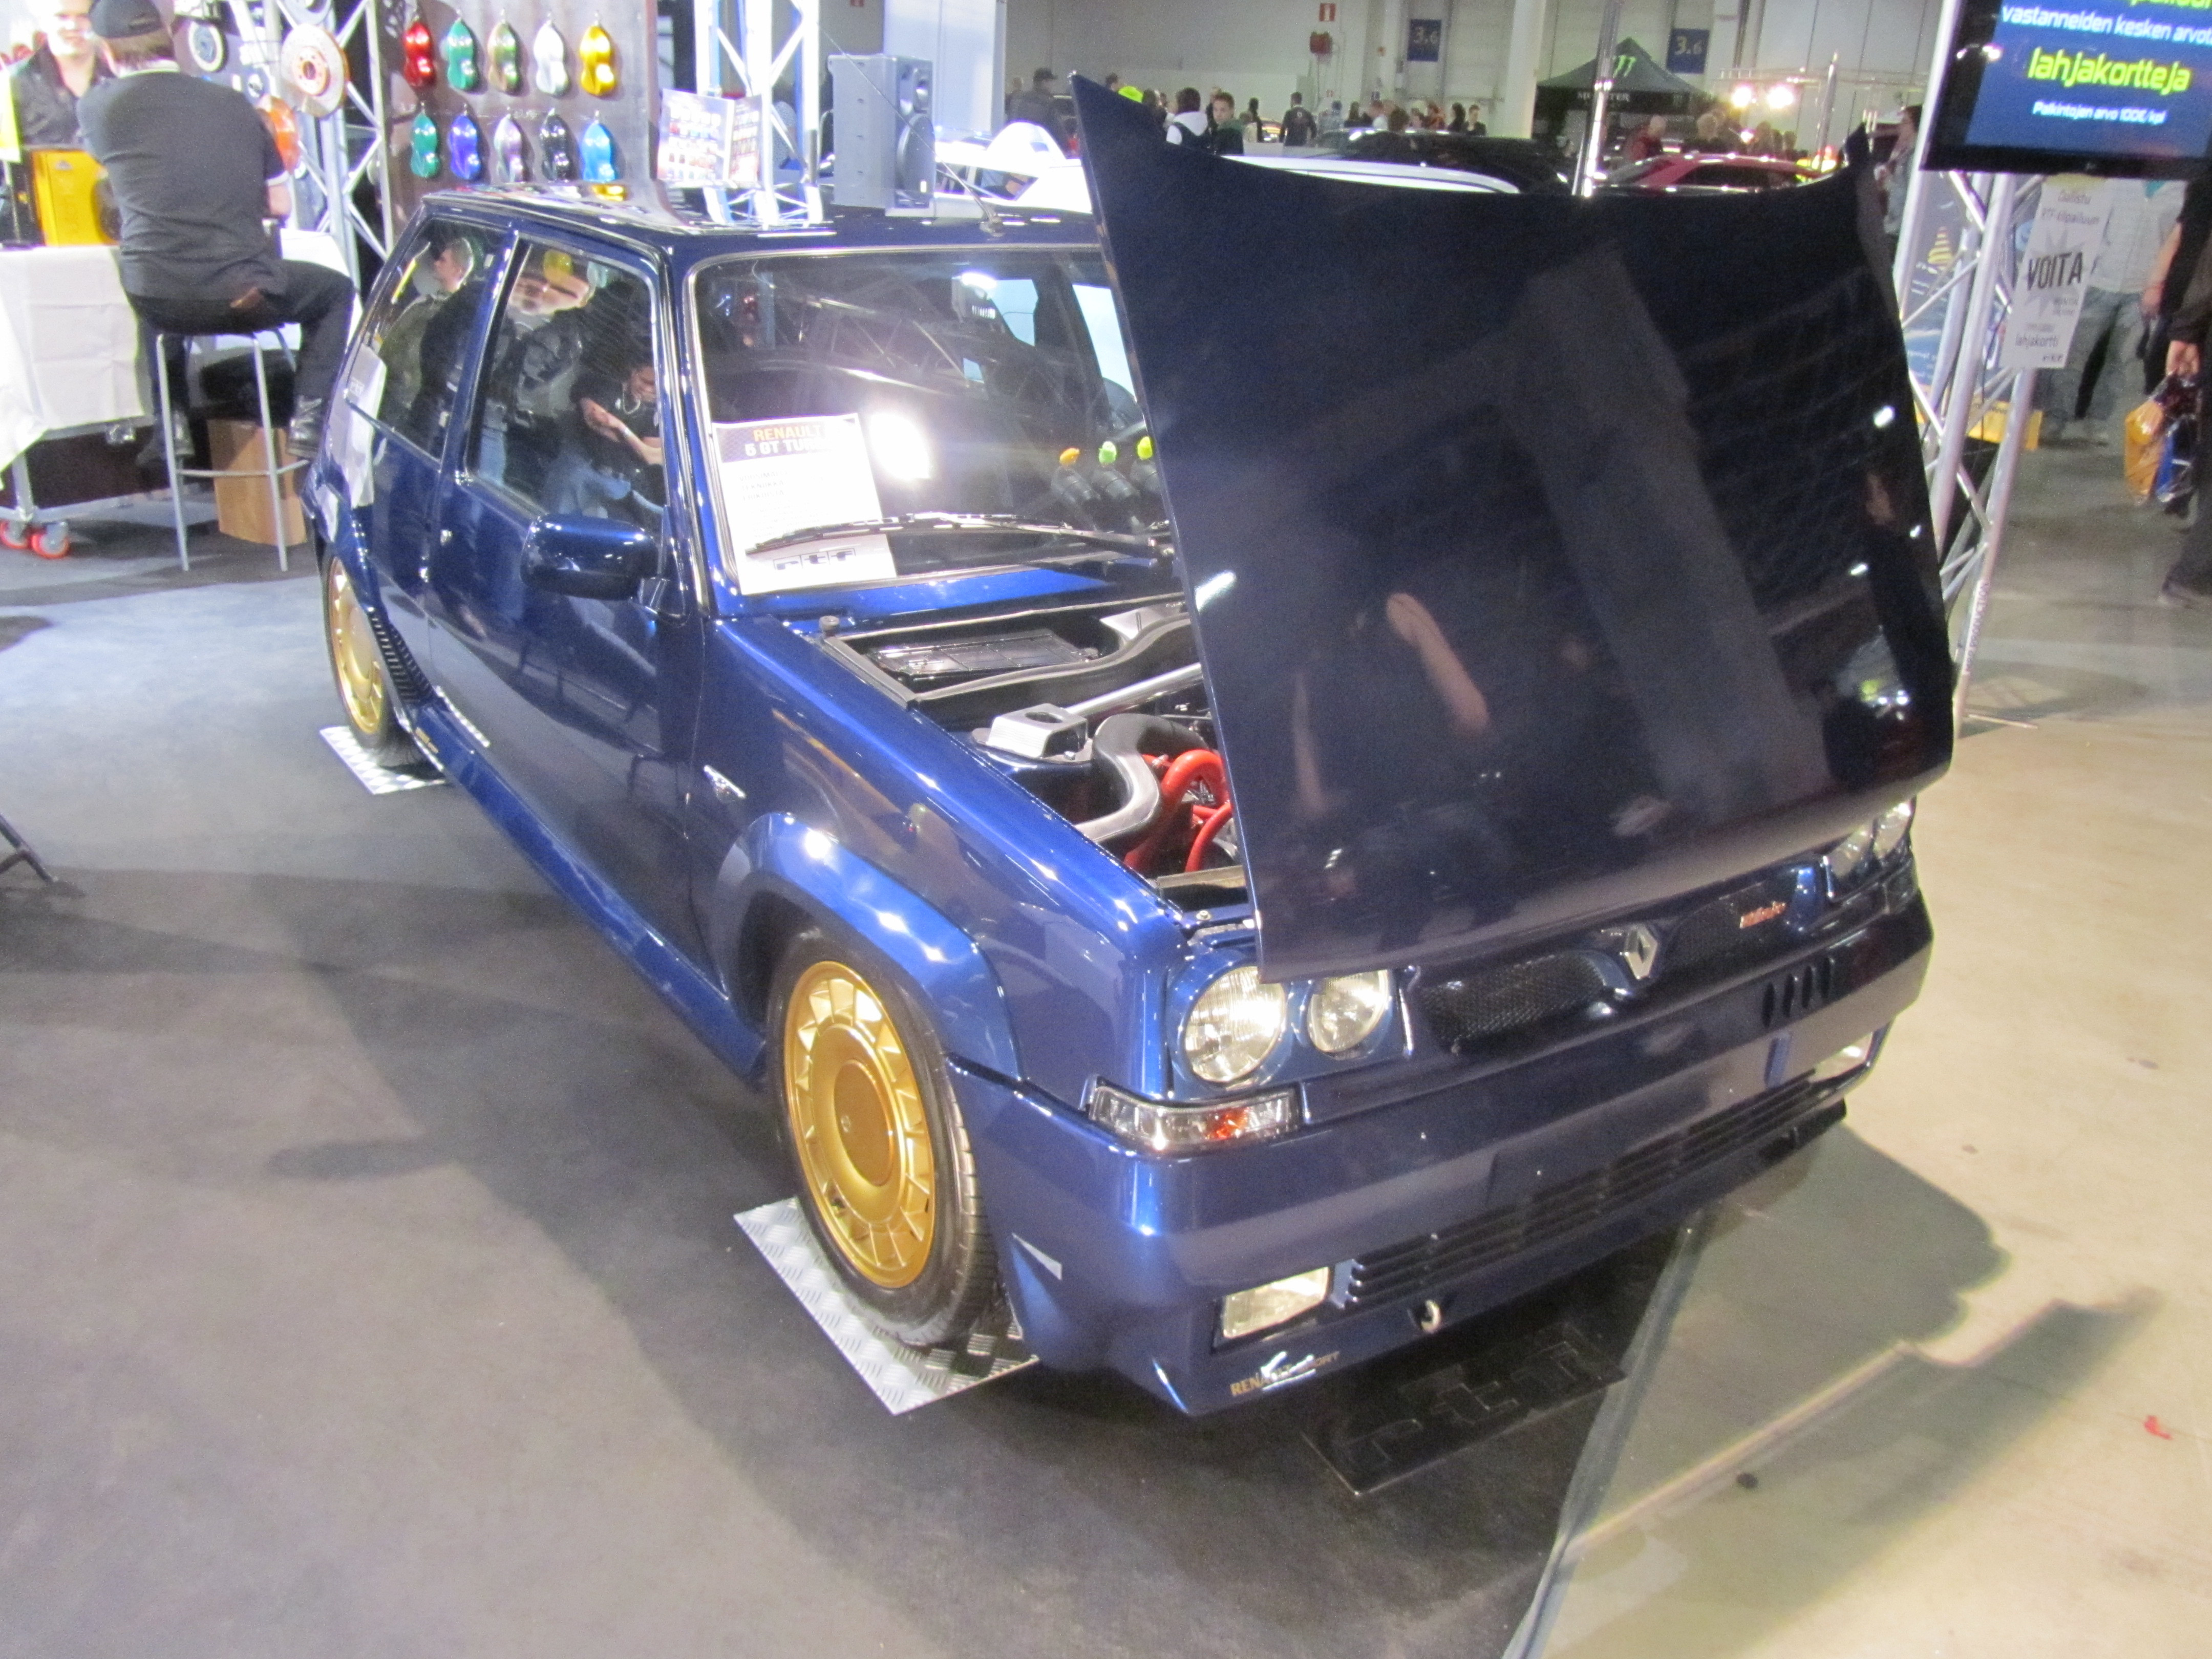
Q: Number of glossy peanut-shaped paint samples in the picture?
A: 10